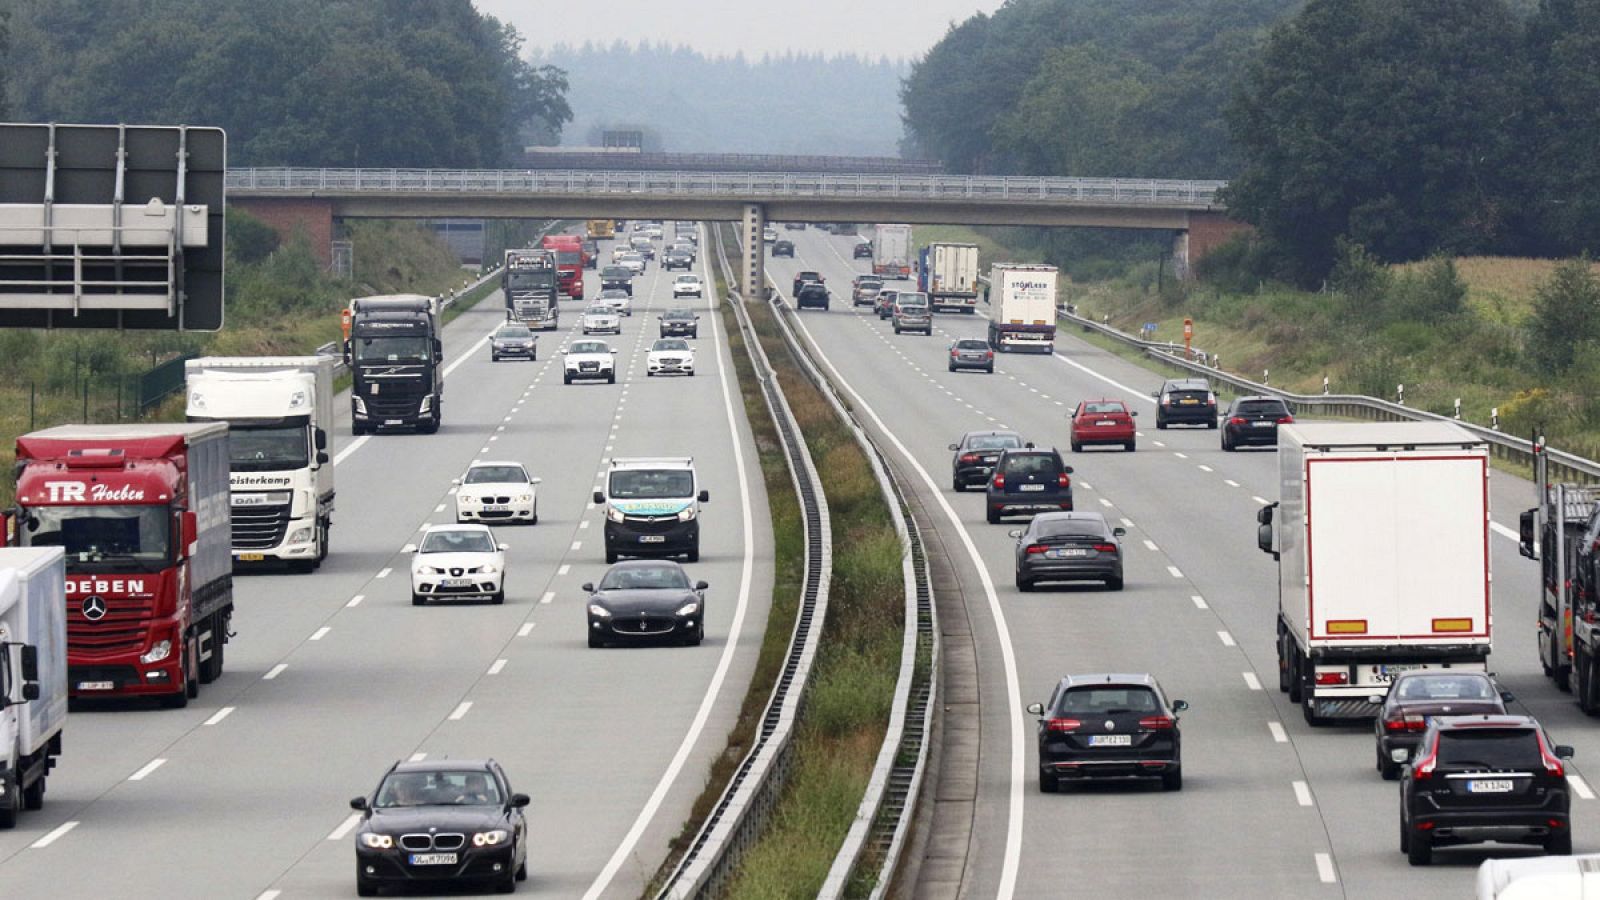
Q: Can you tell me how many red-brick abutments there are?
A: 2